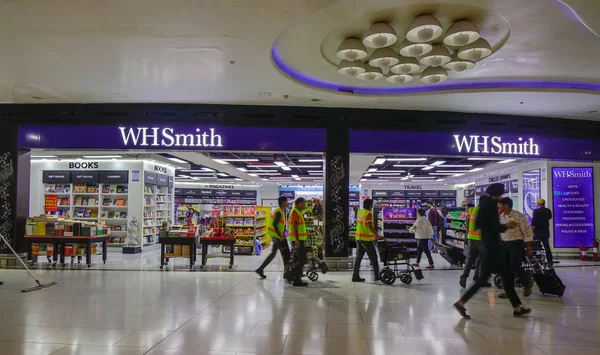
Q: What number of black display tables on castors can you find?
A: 4